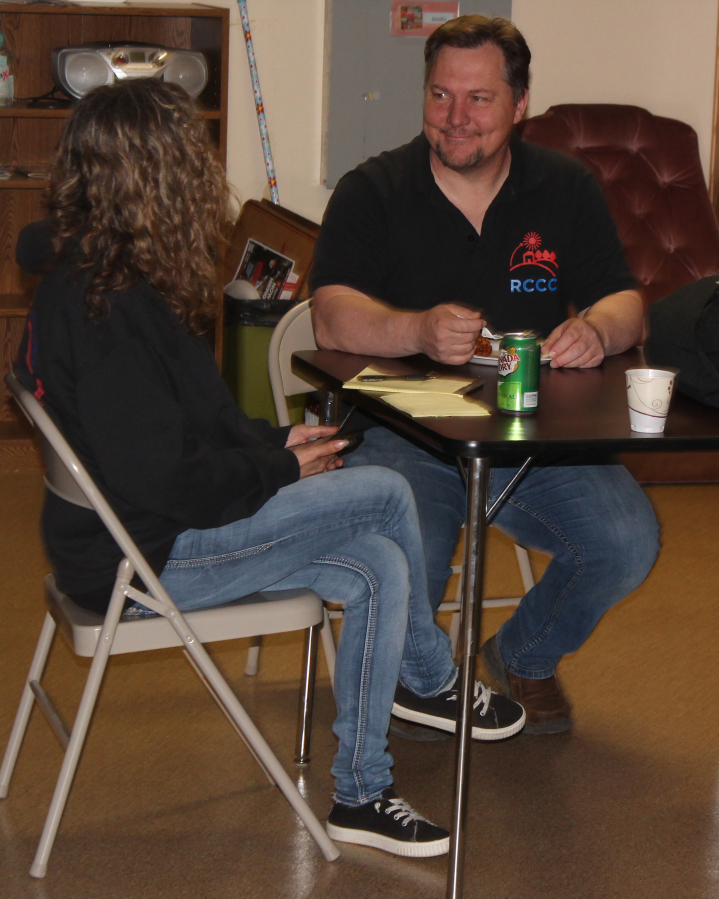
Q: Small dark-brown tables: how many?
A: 1